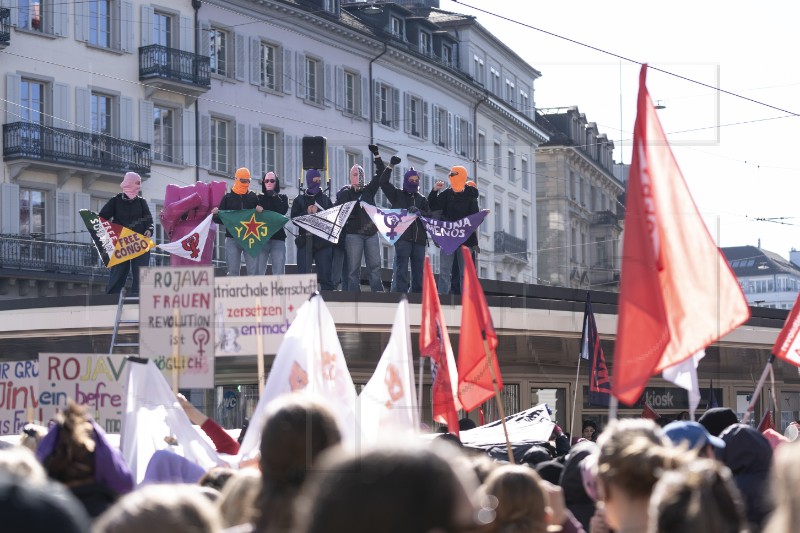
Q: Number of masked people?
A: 7